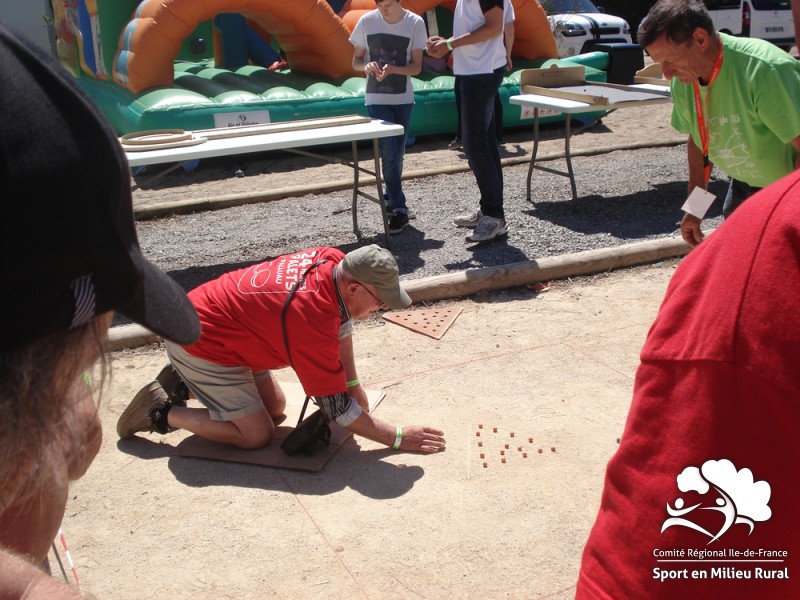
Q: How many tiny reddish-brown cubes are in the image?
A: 15